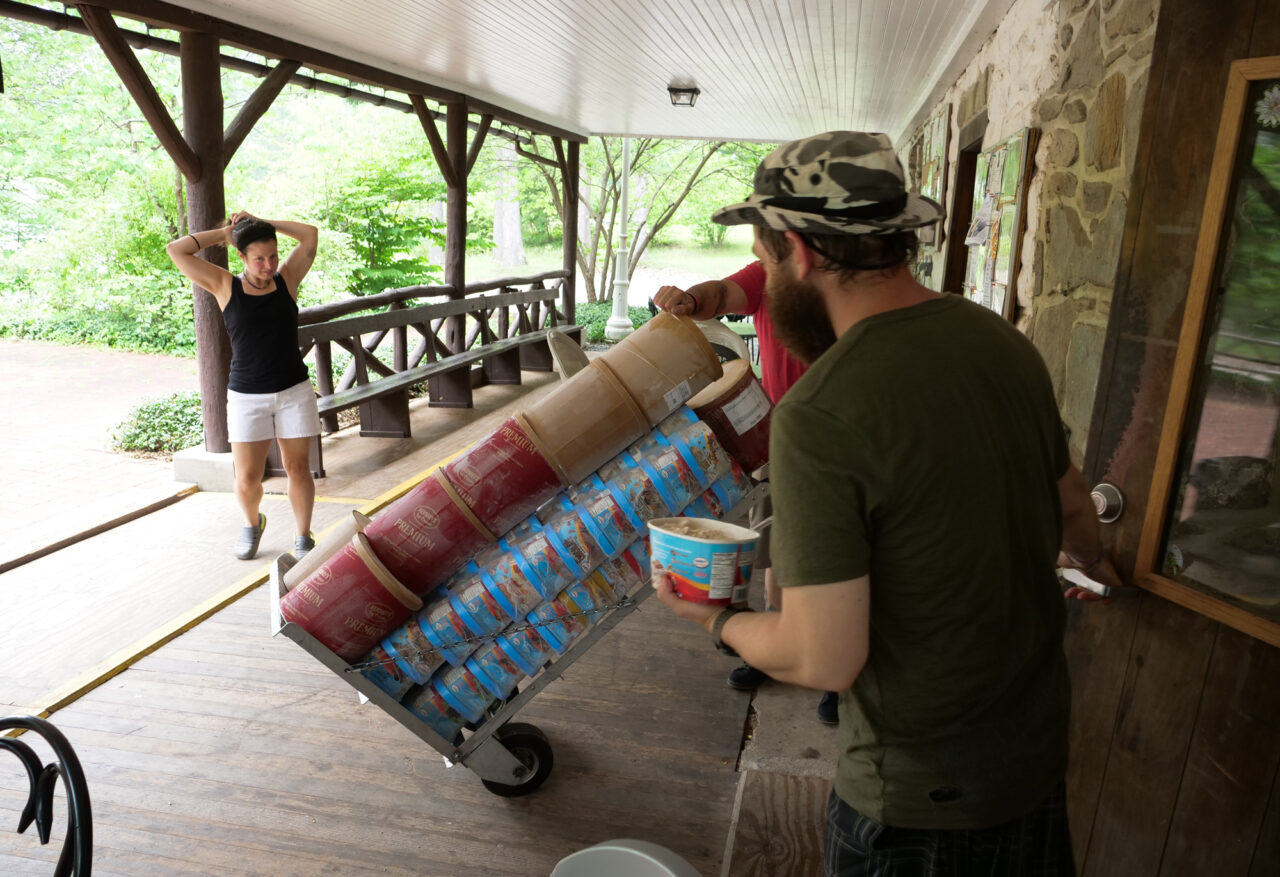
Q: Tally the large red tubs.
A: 4